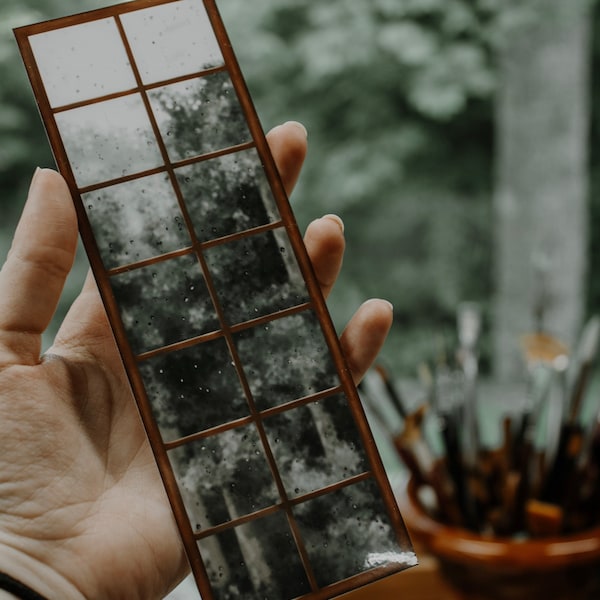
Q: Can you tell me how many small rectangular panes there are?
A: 14